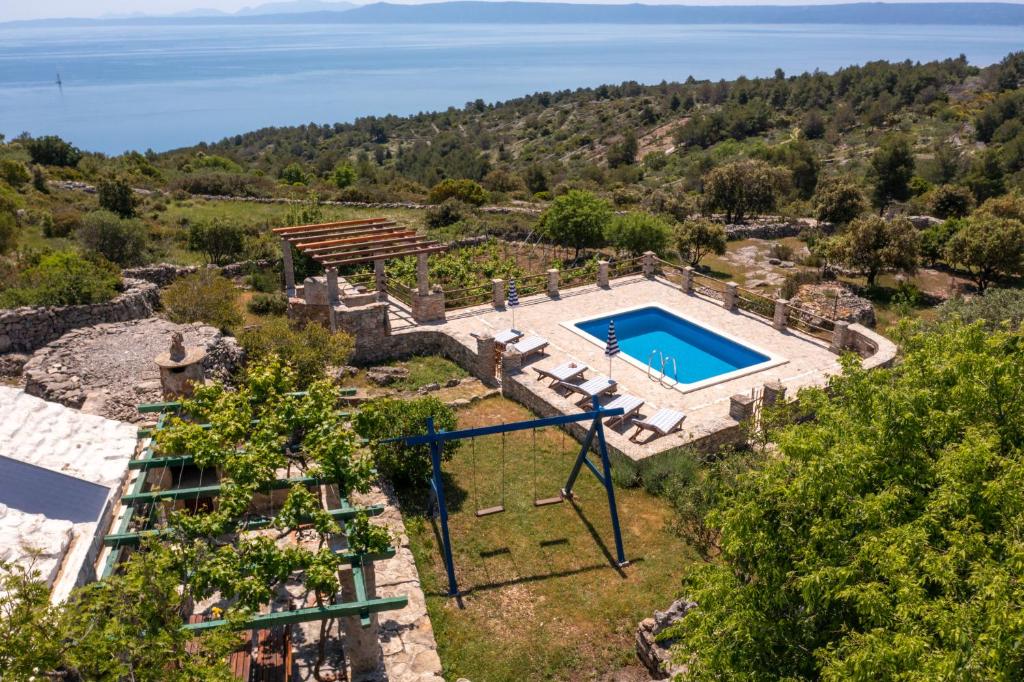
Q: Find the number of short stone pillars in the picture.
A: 12